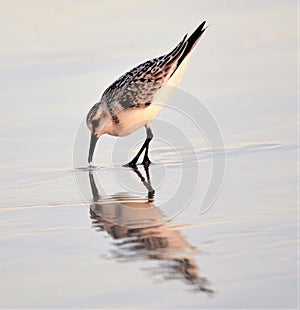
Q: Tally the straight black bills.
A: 1